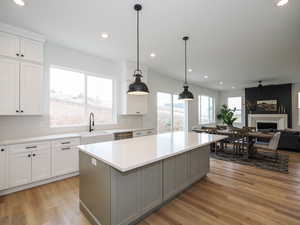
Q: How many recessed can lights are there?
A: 8